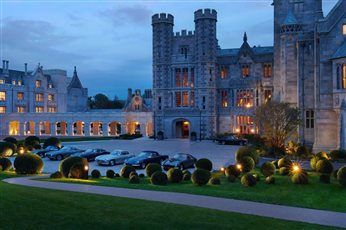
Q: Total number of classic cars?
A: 7